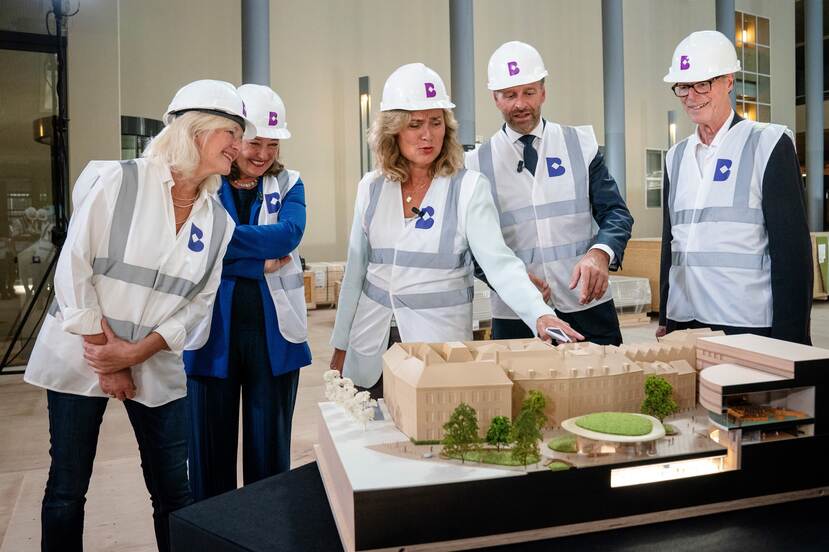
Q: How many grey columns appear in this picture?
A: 5